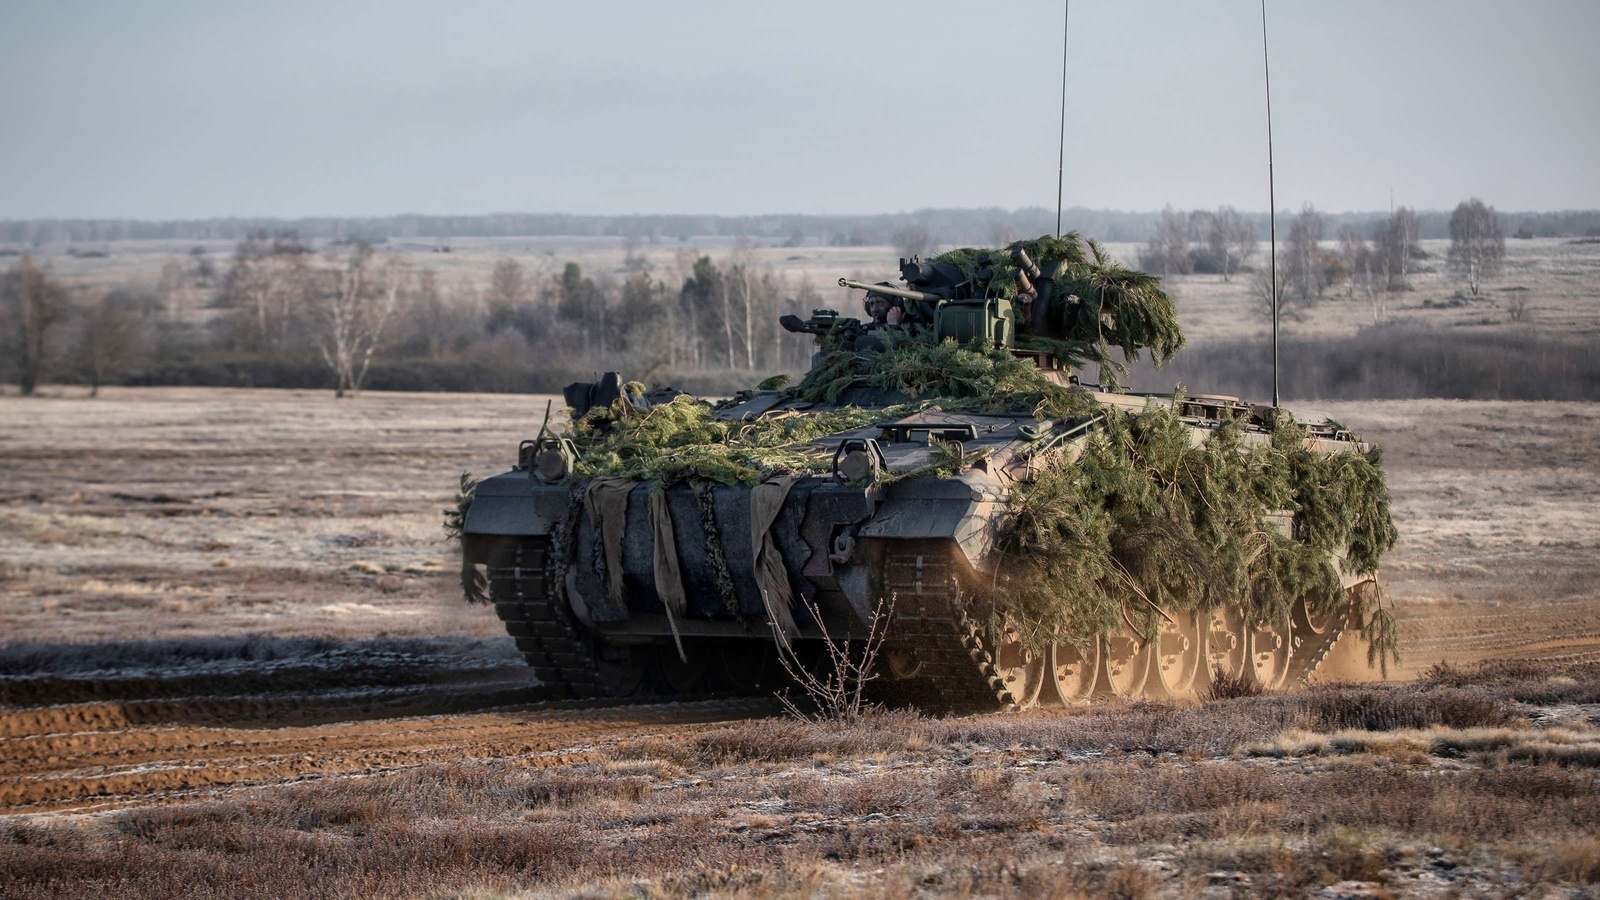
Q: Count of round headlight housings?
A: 2